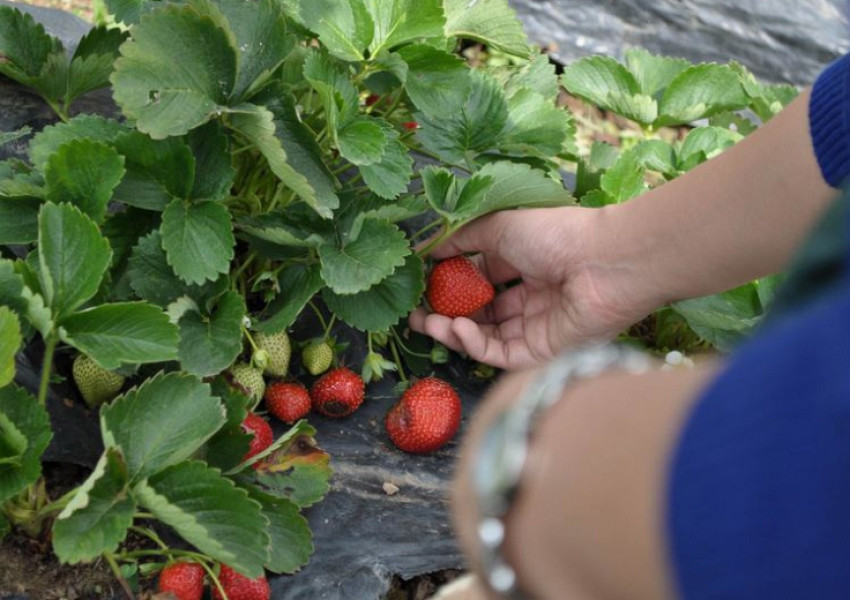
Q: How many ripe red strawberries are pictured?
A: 7